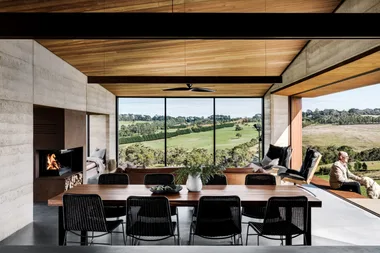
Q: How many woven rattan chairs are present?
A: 8